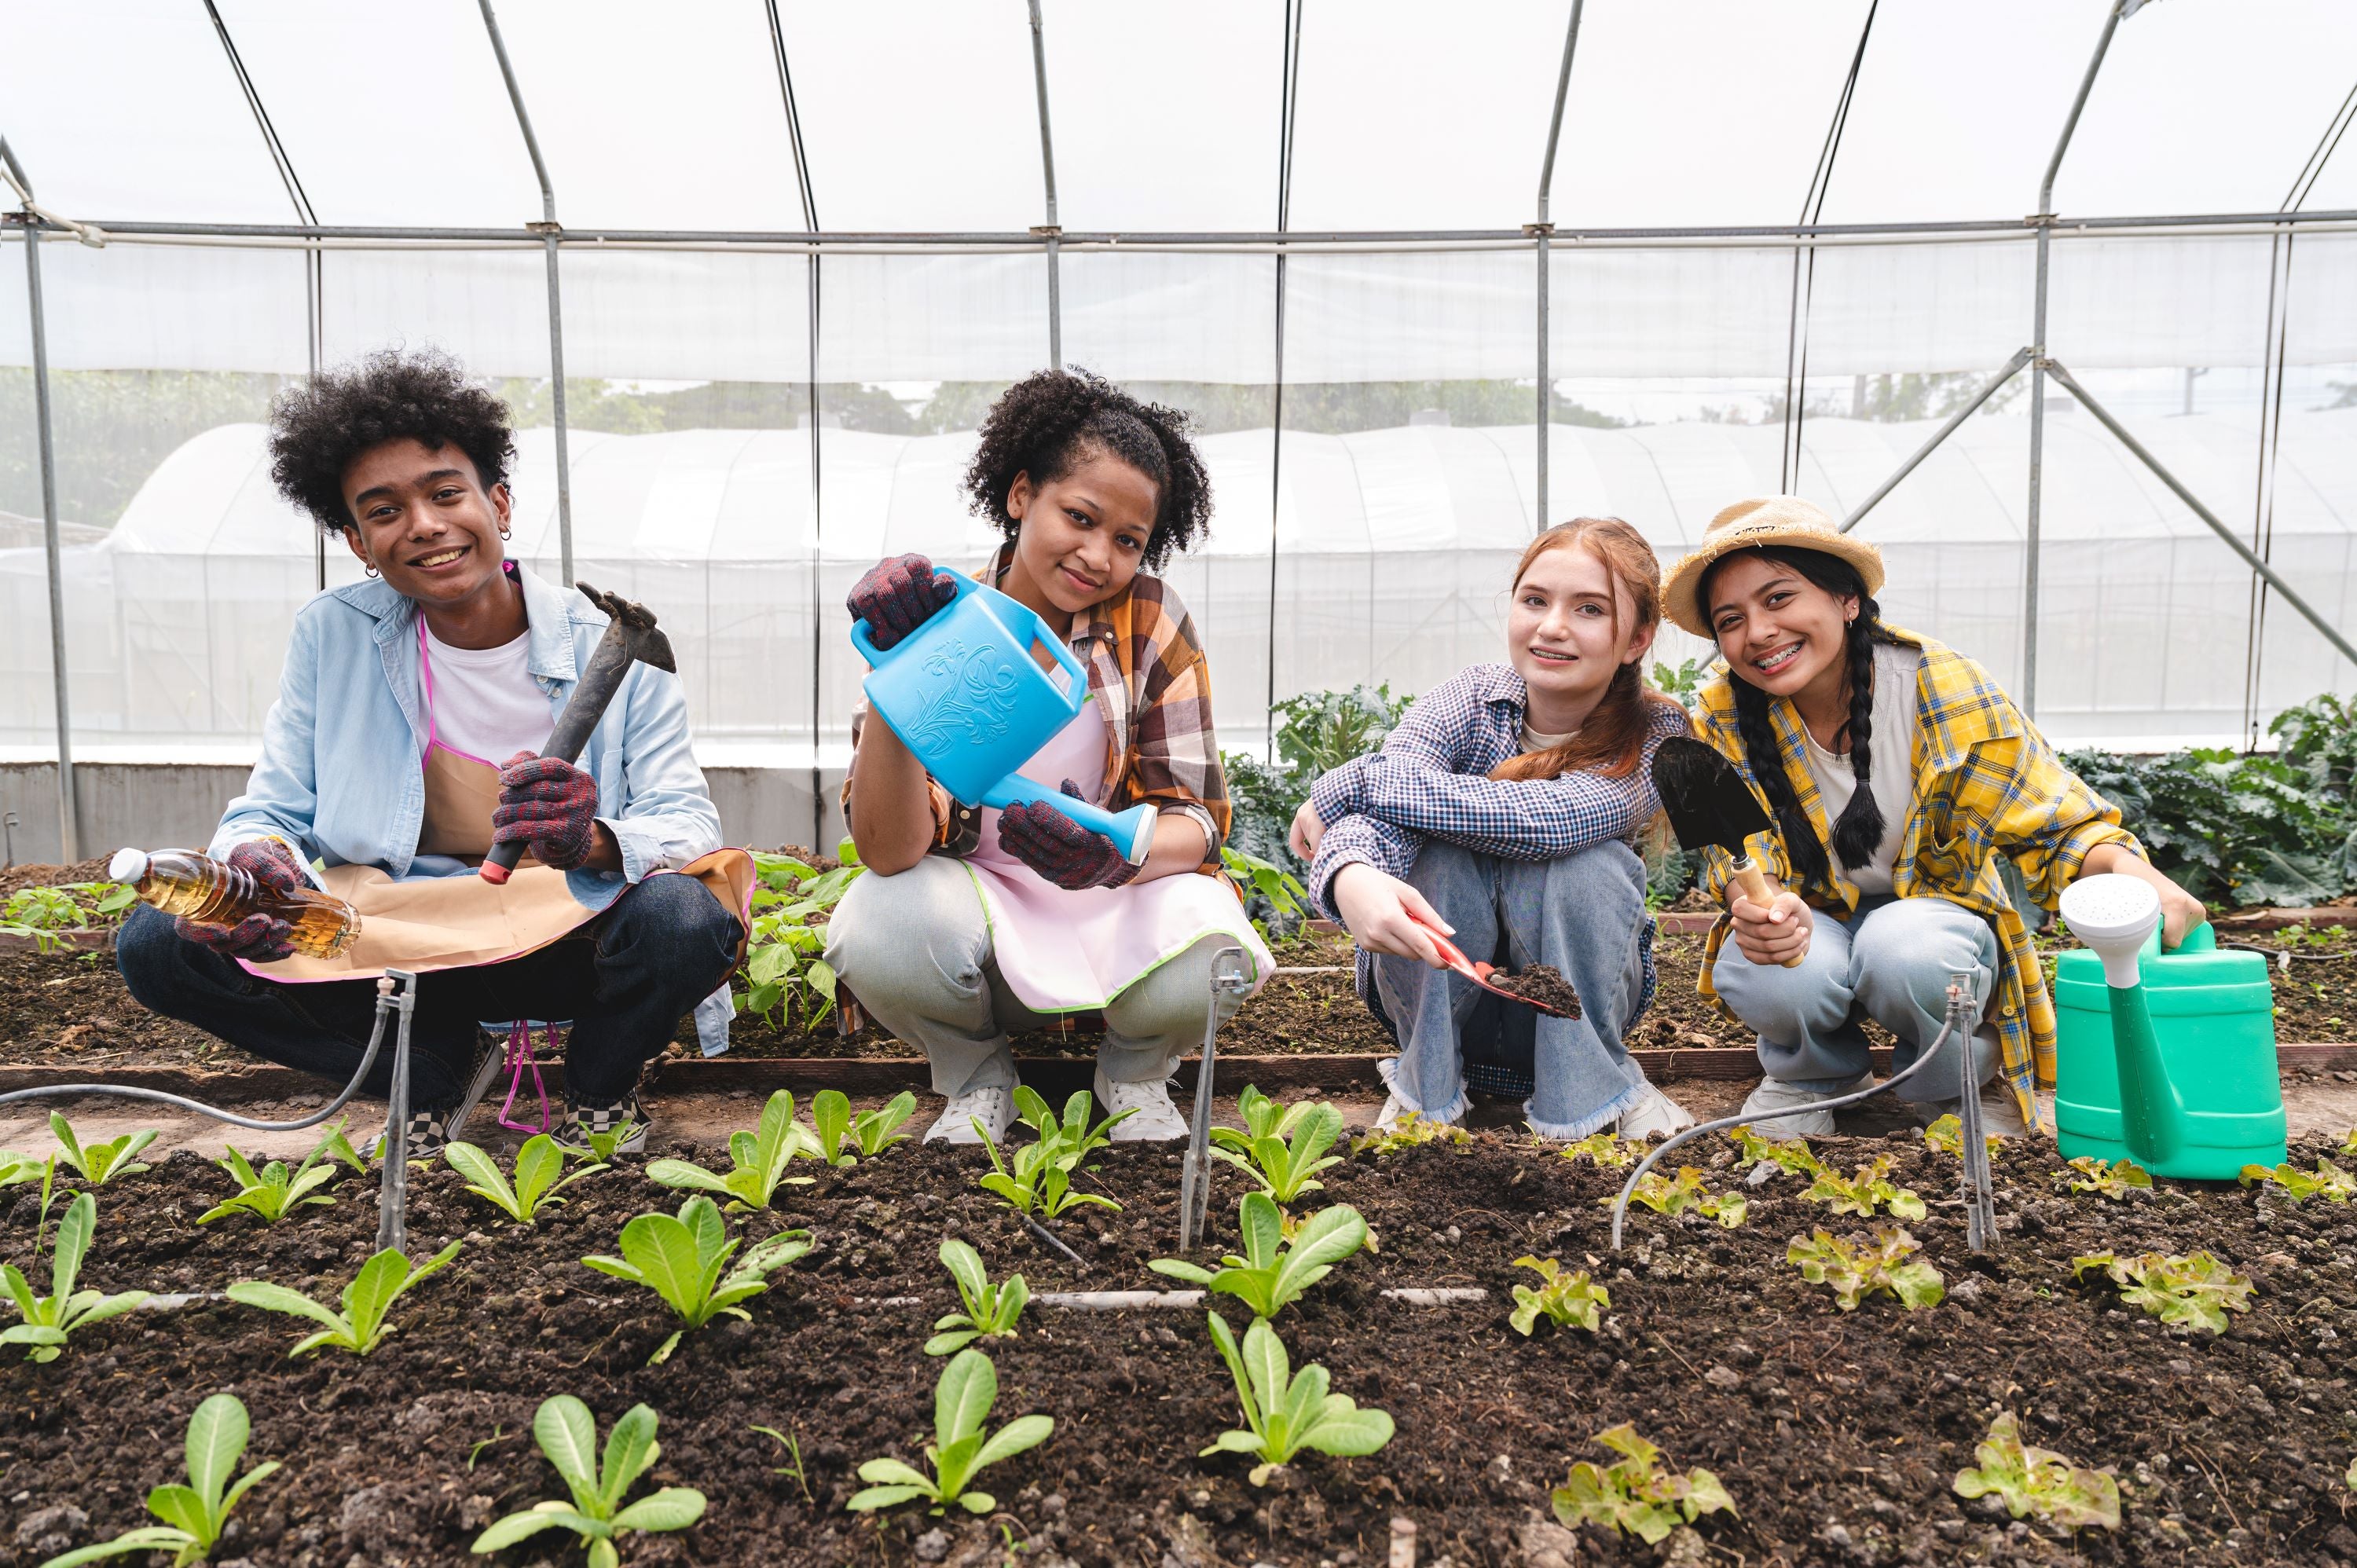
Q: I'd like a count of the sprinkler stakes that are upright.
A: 3